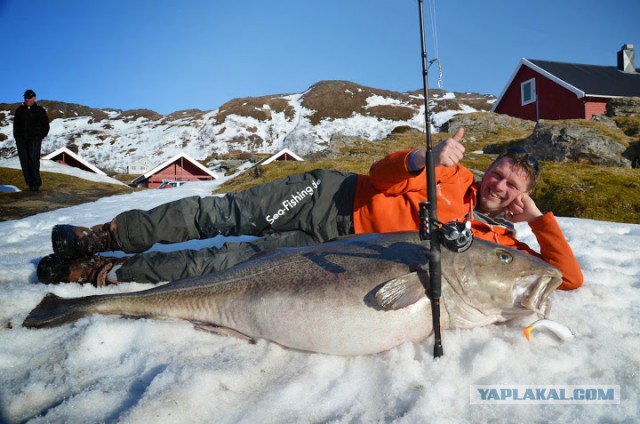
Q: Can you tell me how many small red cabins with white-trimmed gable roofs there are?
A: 3